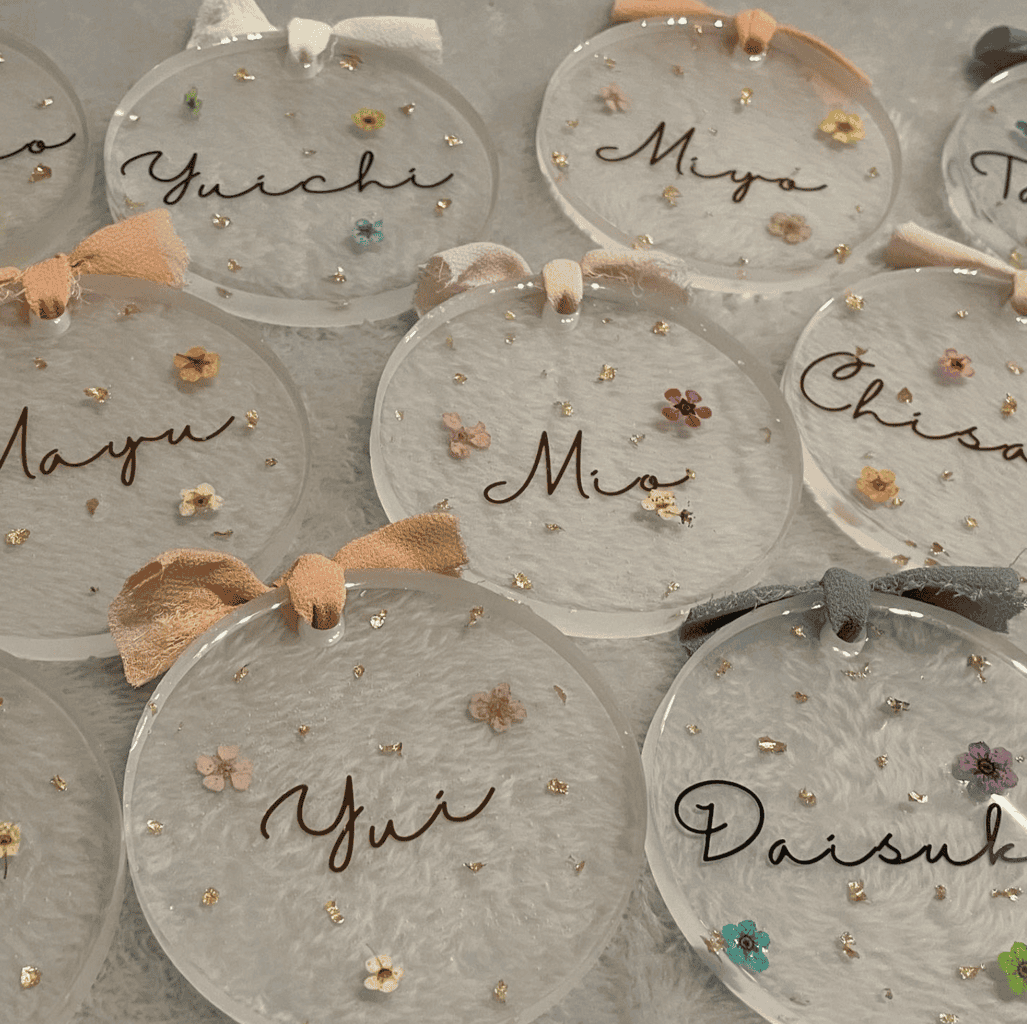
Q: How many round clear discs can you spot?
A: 10